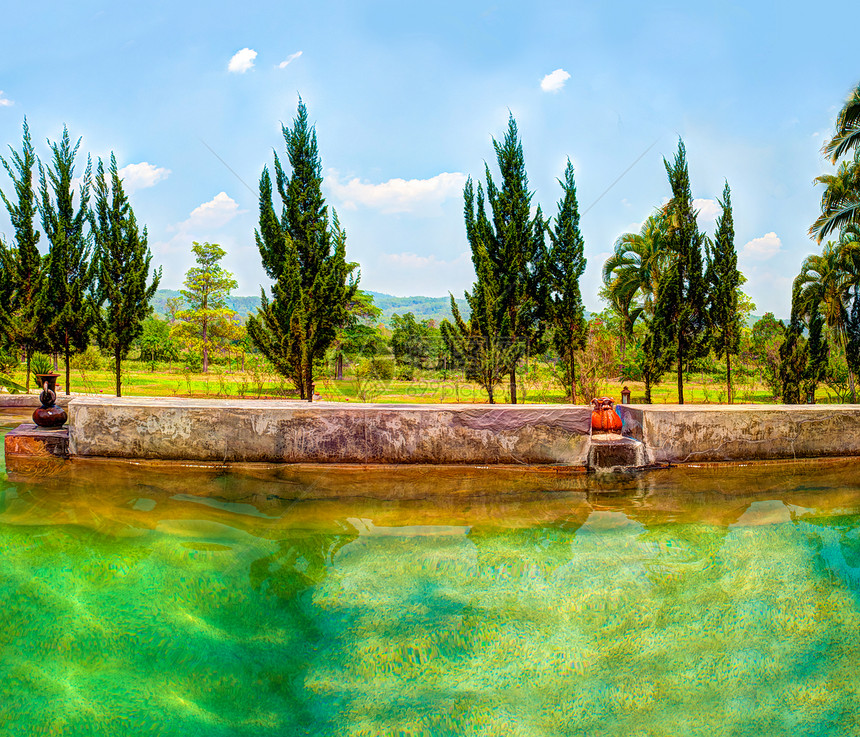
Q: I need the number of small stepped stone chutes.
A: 1